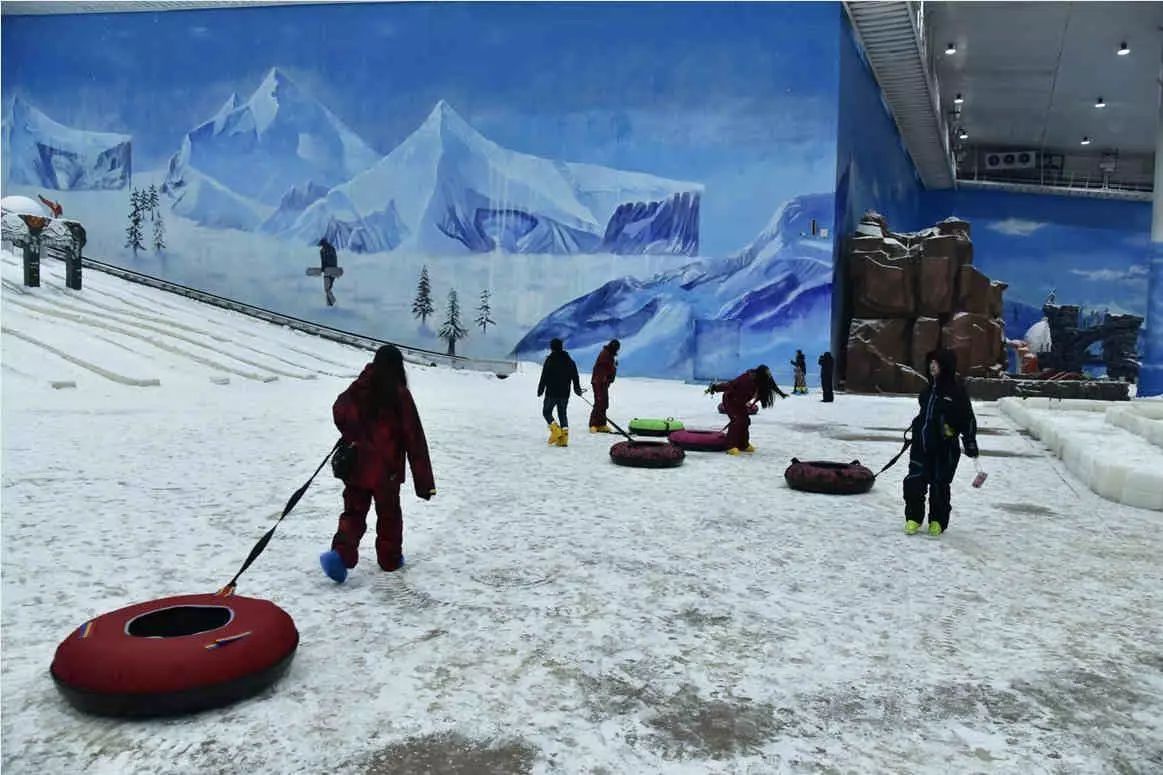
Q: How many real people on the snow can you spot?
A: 7